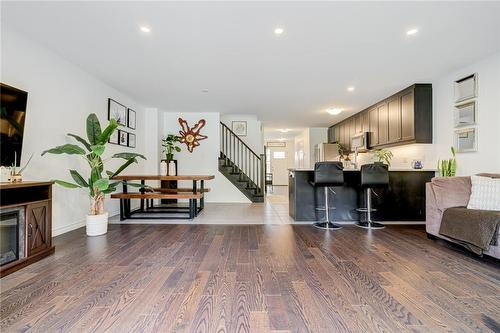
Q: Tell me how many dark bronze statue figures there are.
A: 0